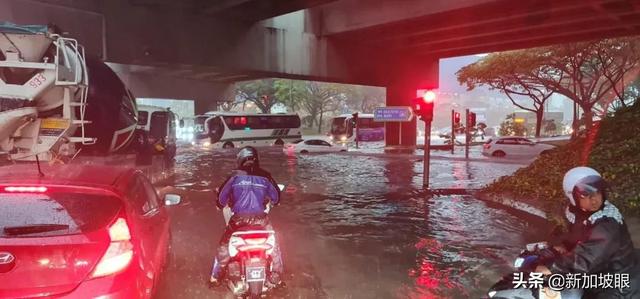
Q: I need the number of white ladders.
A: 1